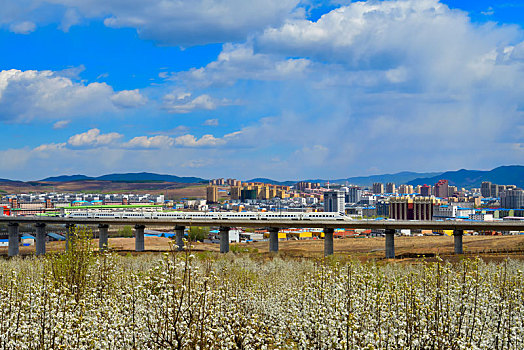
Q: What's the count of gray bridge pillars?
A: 11